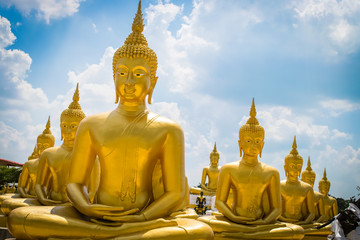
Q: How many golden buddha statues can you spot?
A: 9